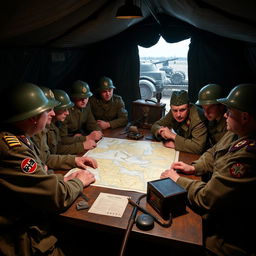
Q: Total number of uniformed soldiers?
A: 8